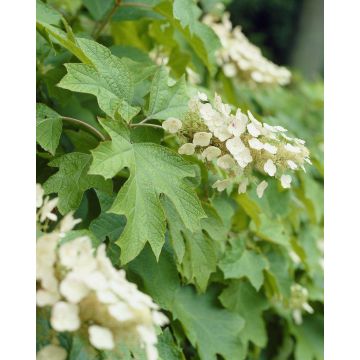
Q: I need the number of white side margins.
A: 2